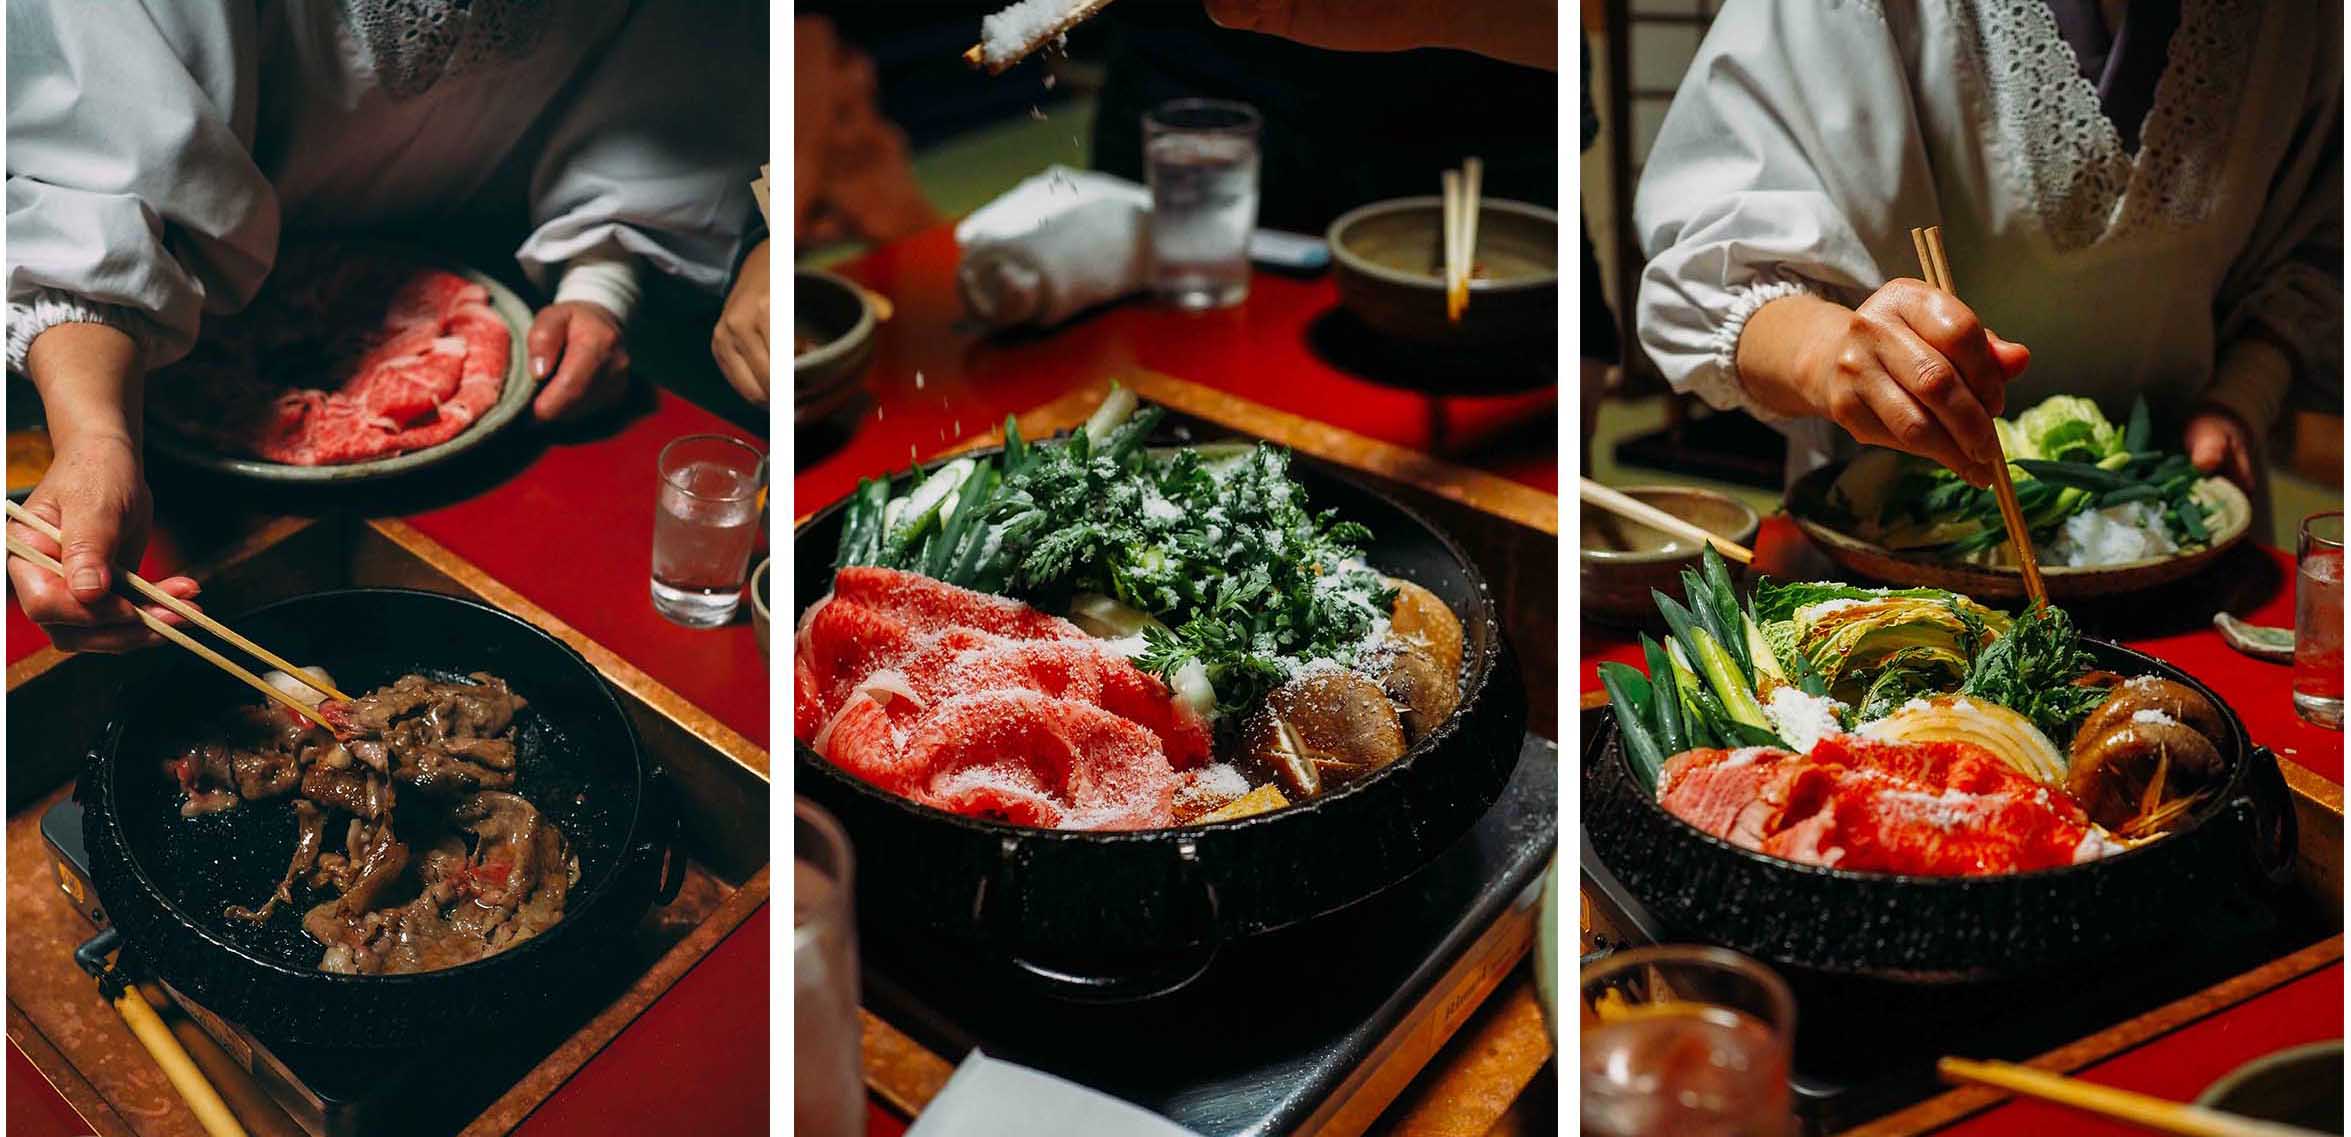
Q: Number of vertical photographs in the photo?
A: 3